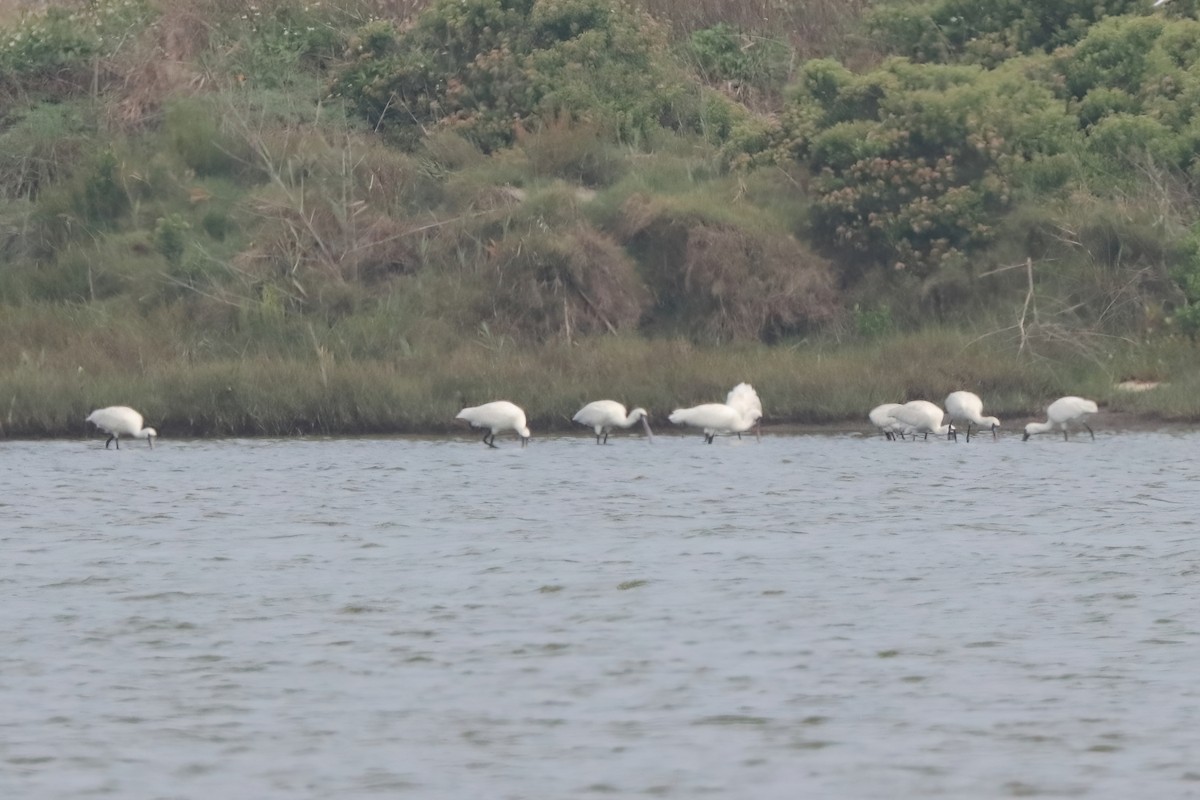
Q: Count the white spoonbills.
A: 9